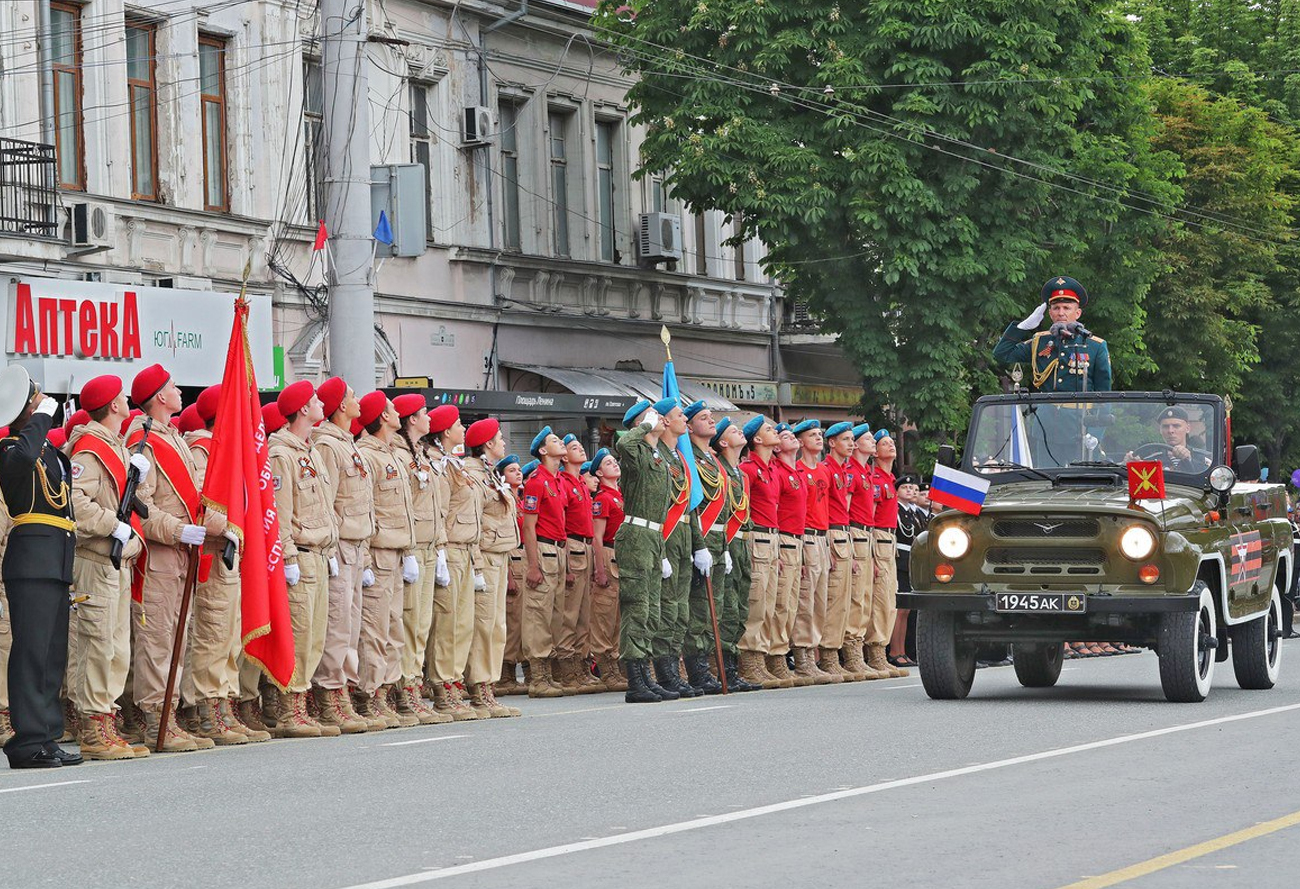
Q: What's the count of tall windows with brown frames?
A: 3